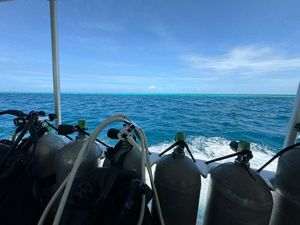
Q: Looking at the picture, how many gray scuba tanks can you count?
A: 6